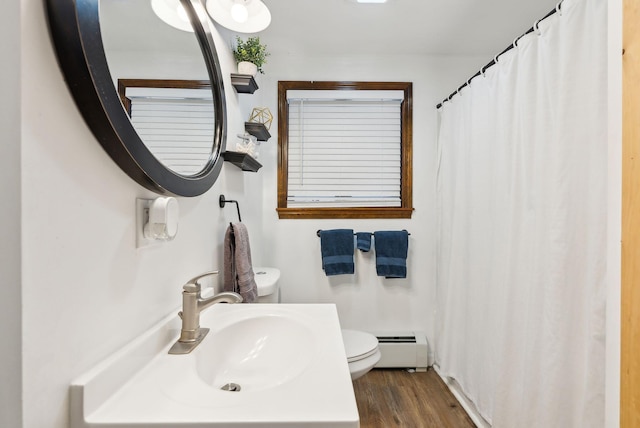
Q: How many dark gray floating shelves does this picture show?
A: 3